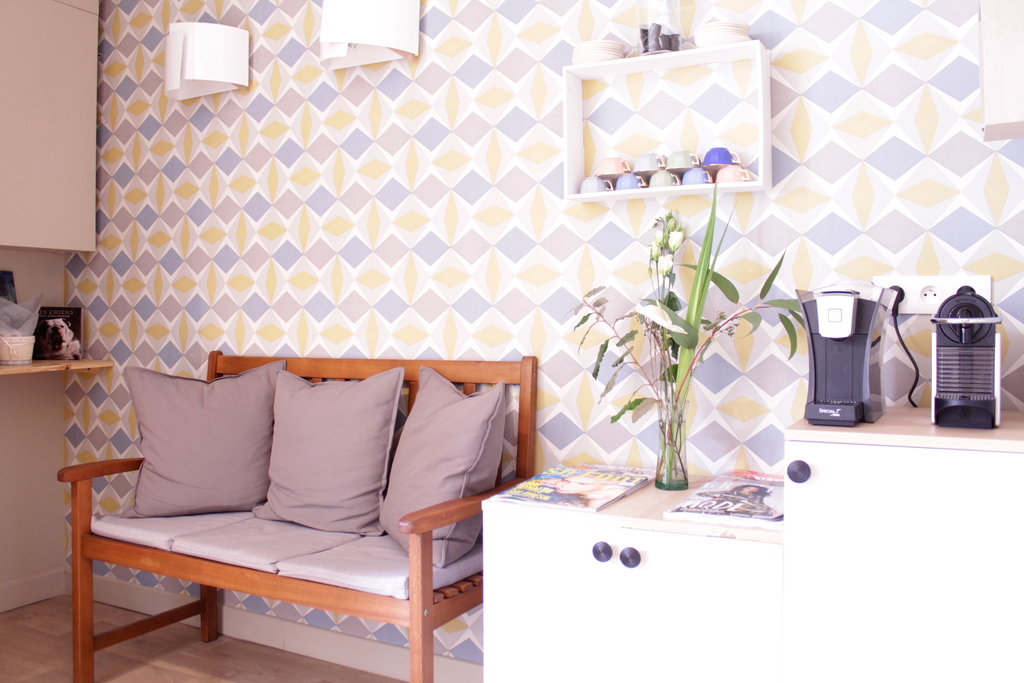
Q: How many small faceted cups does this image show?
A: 9